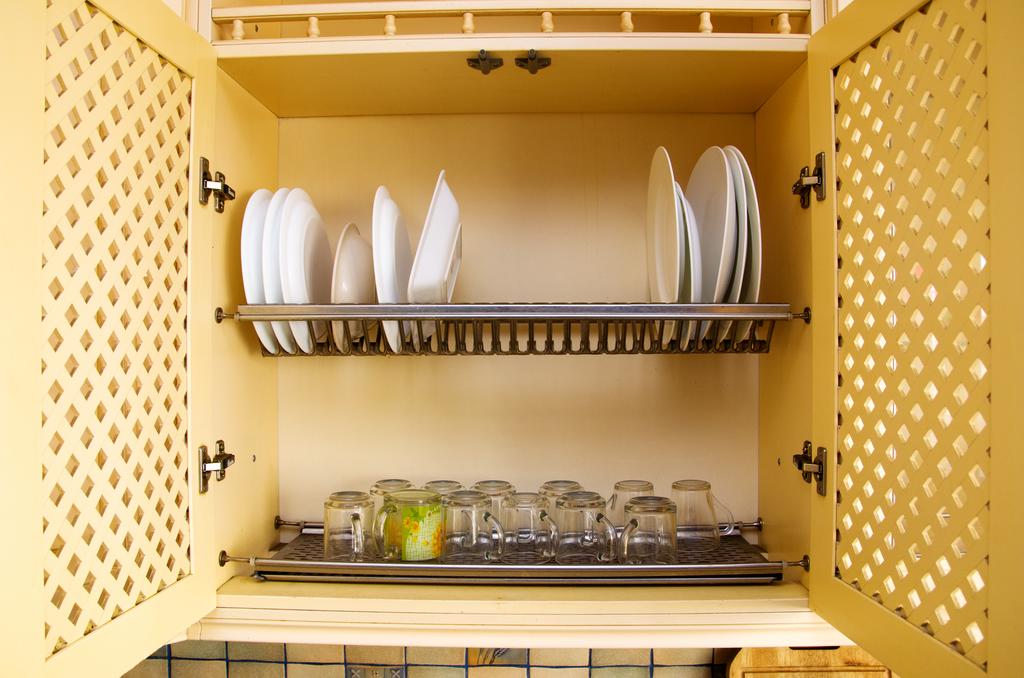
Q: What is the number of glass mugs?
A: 12